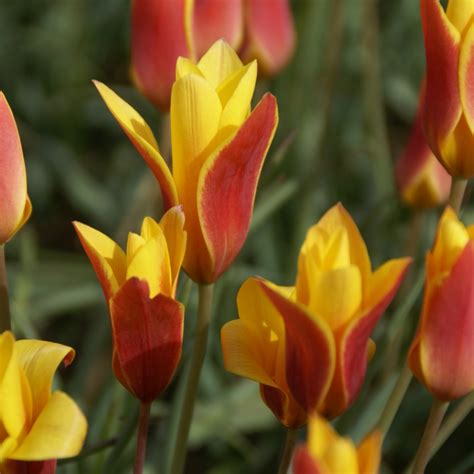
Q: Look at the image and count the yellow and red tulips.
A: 11